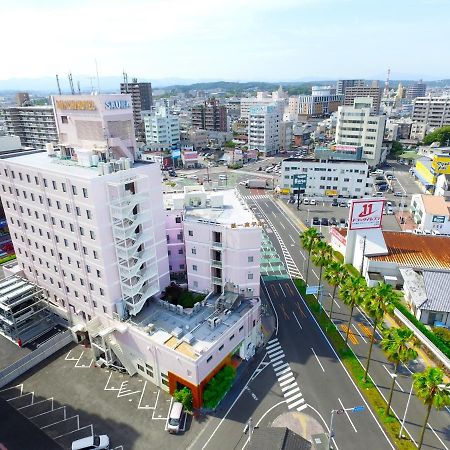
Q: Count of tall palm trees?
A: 7